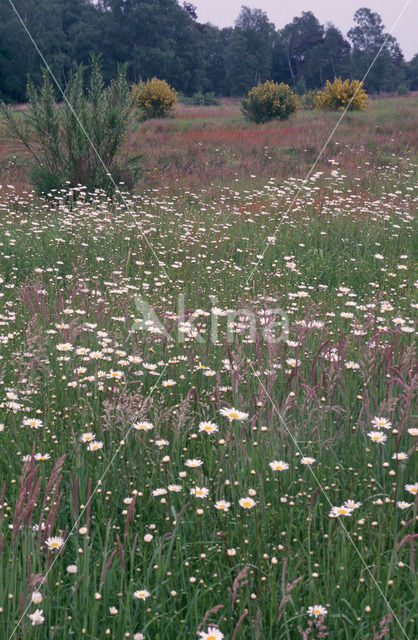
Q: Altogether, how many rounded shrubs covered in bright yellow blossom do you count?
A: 3